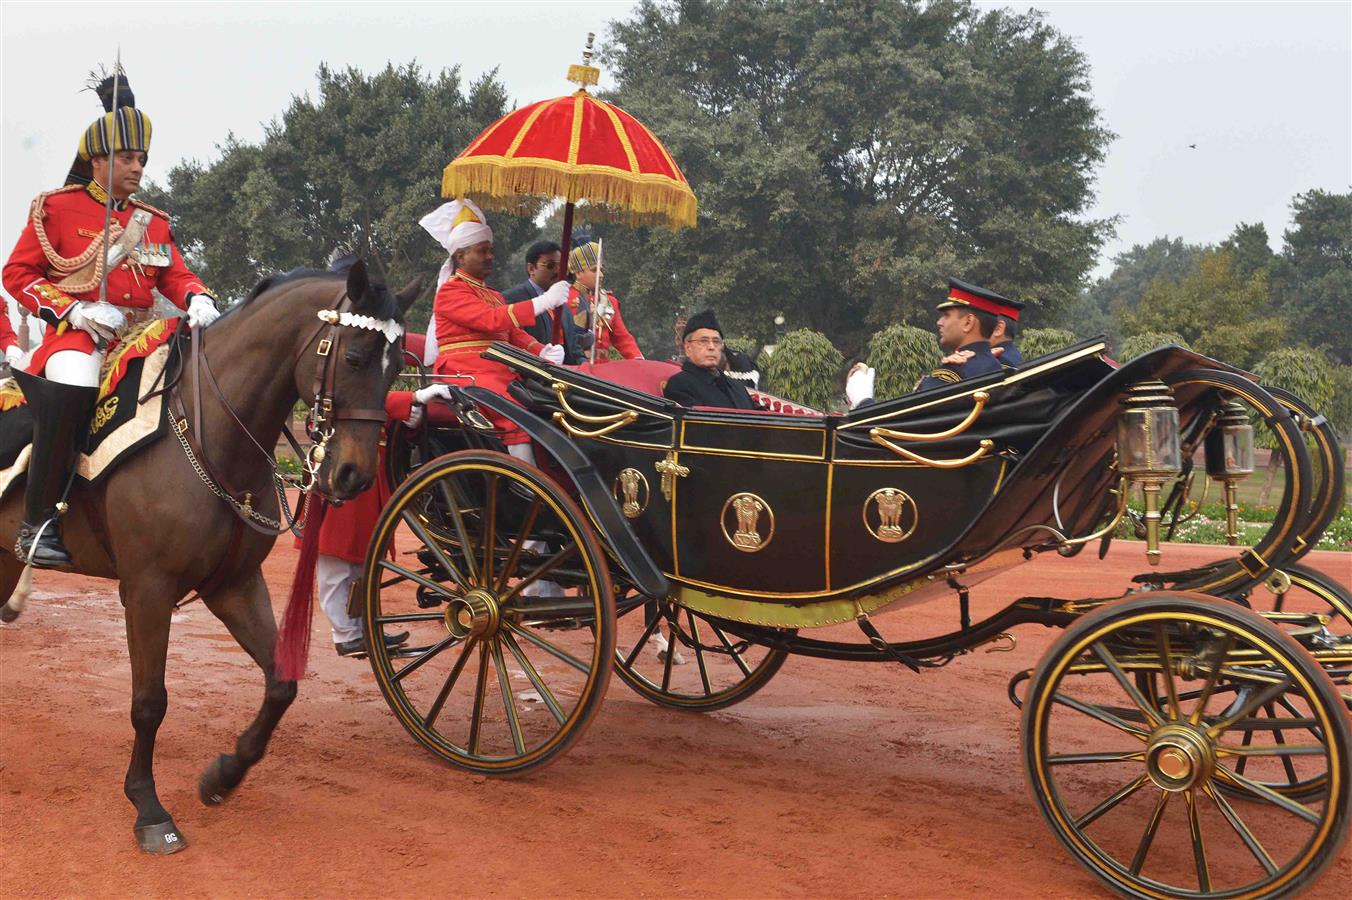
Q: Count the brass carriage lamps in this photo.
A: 2